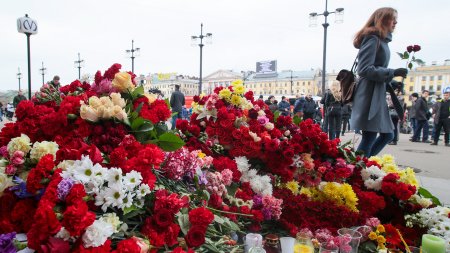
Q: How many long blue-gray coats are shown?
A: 1